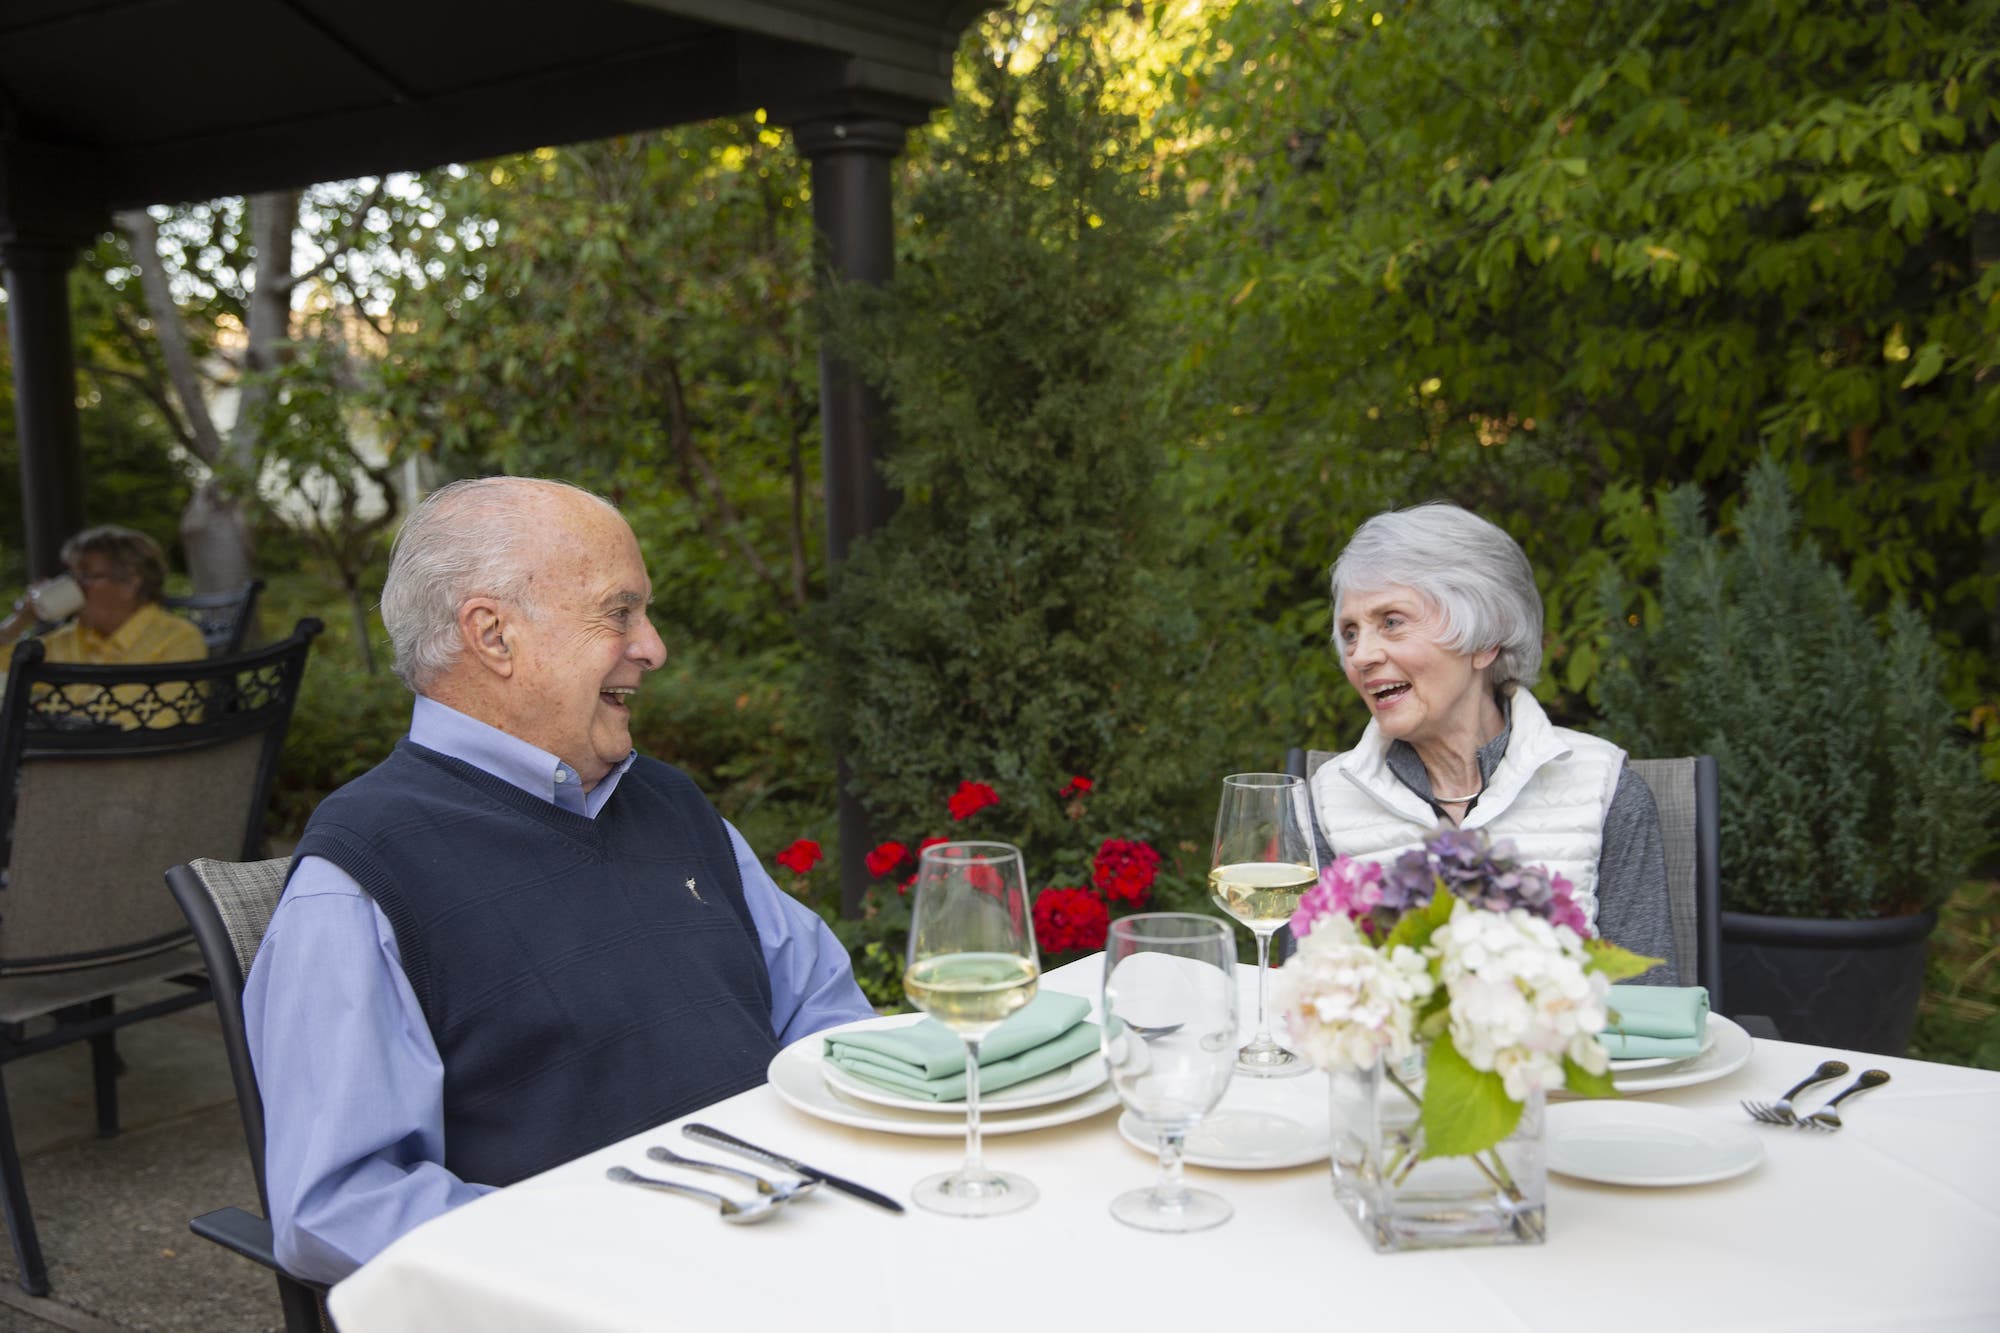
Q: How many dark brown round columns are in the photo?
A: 2